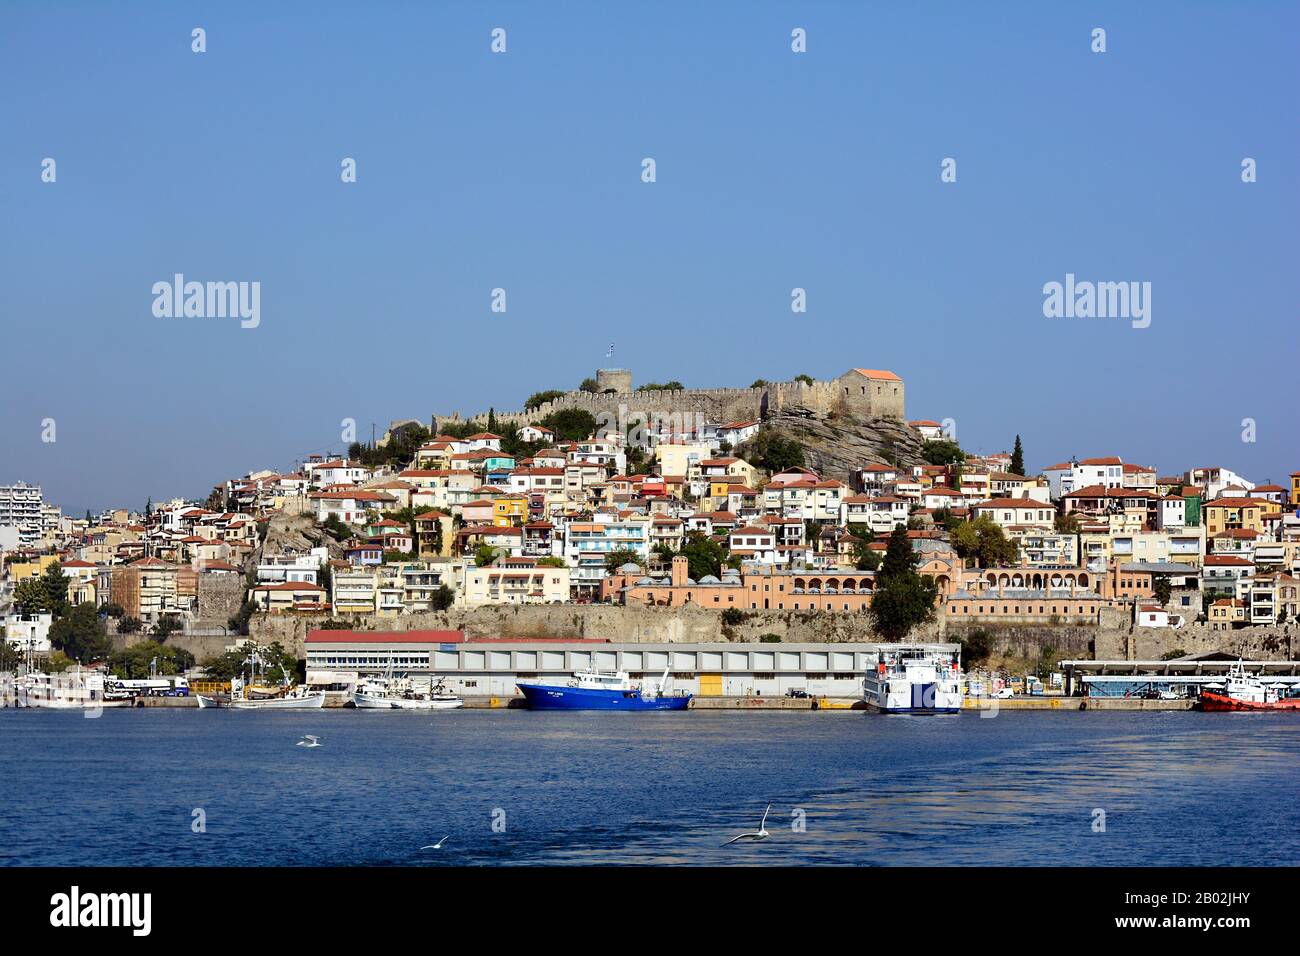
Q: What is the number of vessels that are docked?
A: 6